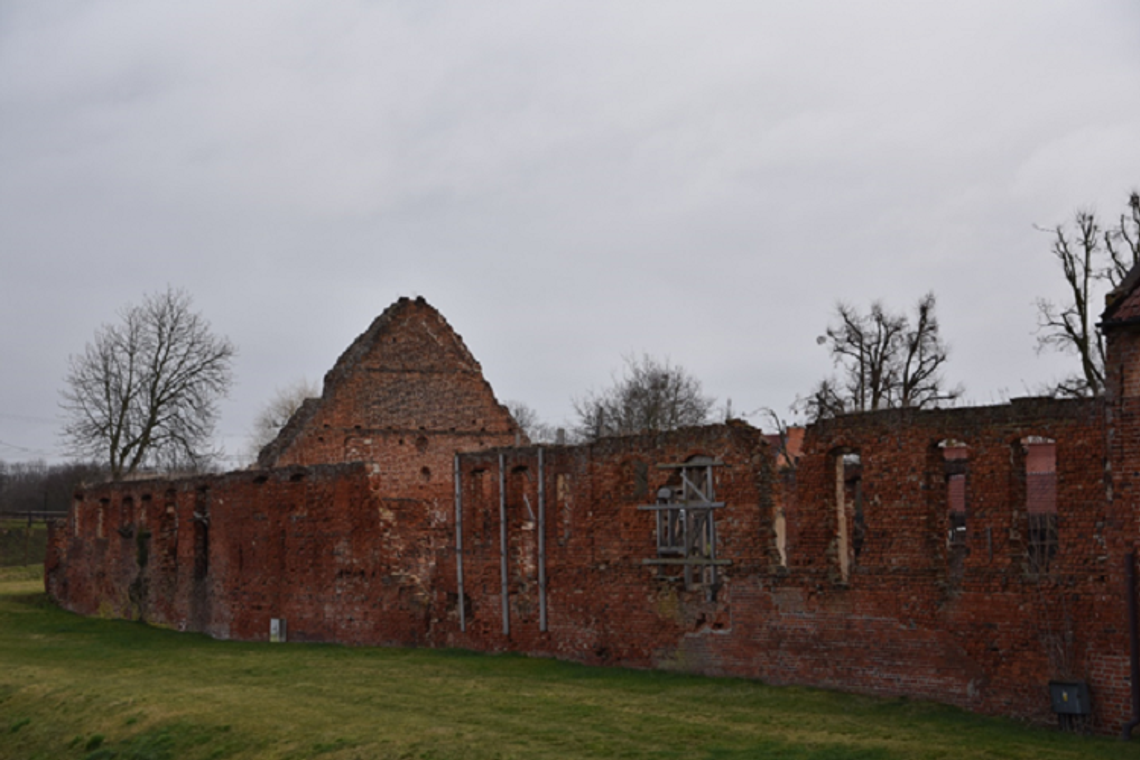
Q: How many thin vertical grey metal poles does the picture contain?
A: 3